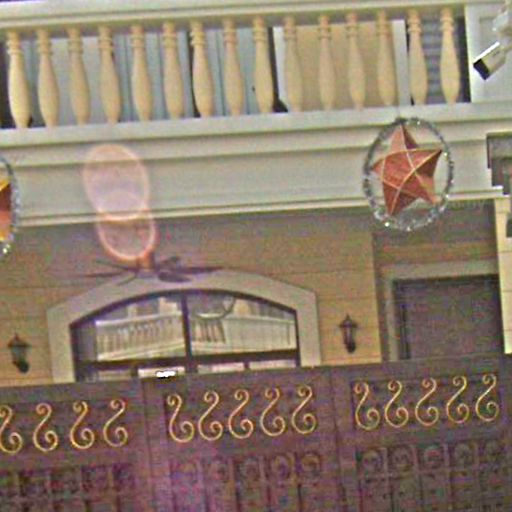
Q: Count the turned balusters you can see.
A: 15